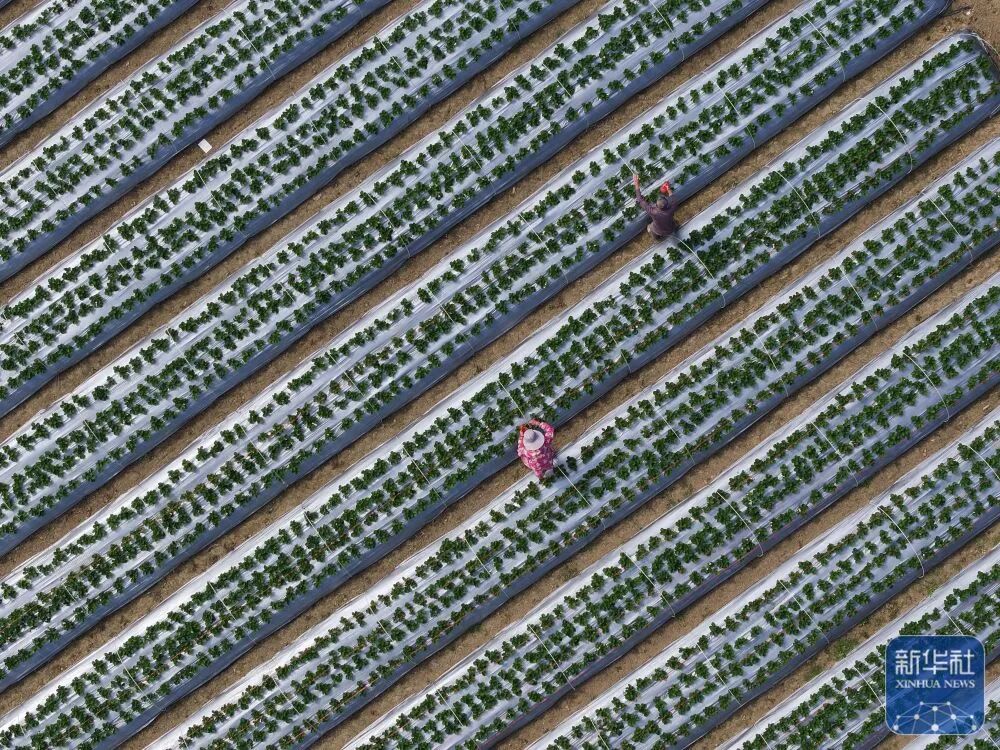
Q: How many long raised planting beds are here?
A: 11